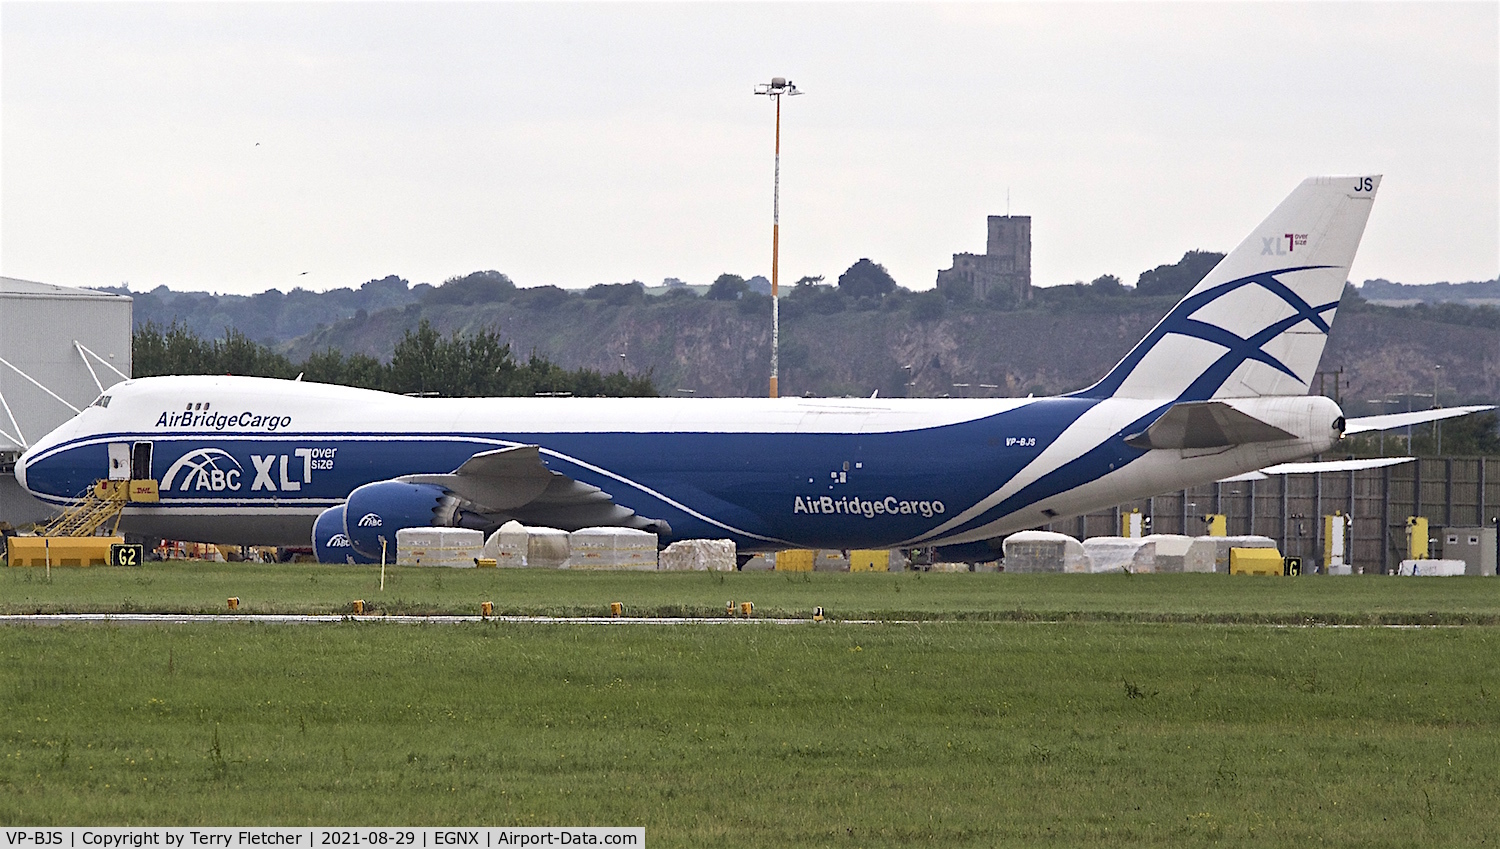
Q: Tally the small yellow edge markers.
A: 7